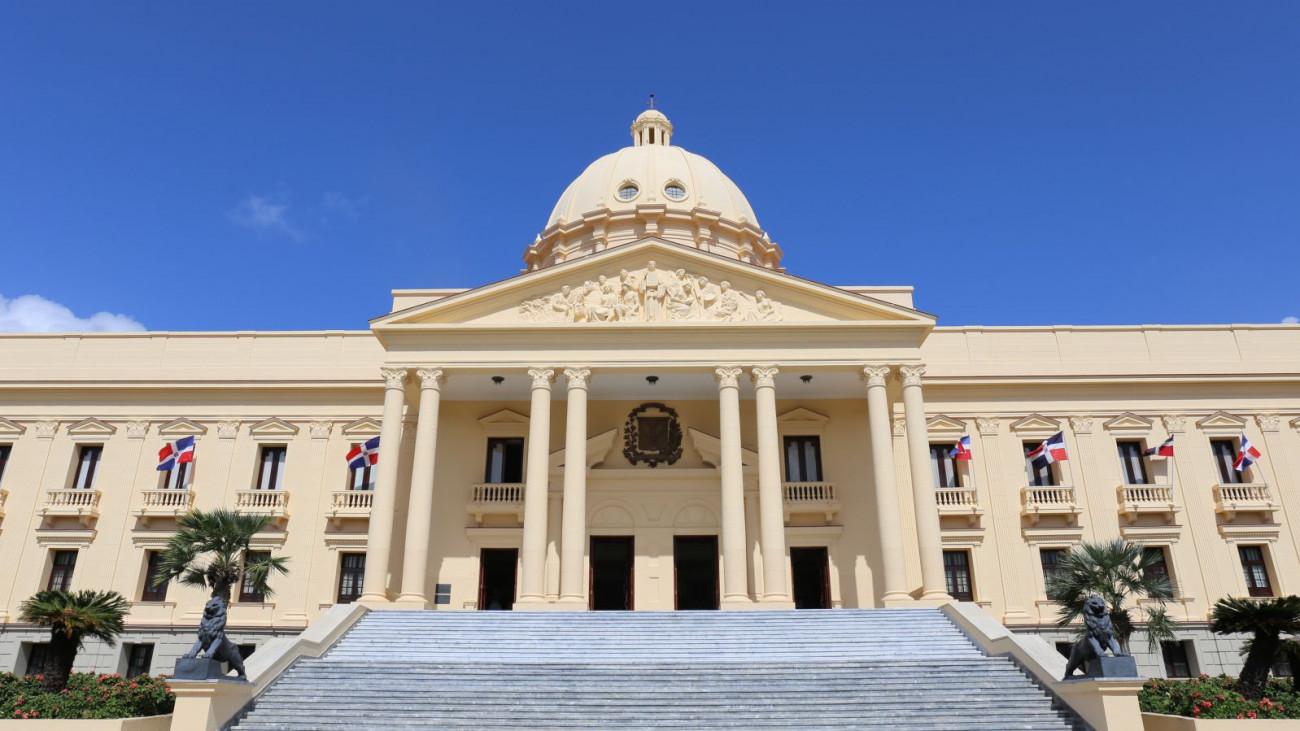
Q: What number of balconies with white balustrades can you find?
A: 10